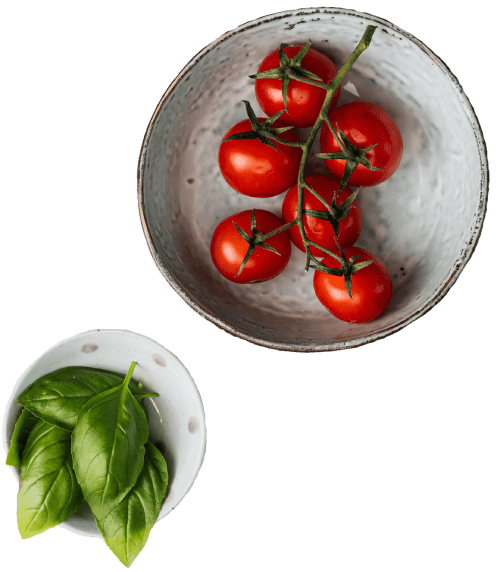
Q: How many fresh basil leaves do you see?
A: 5